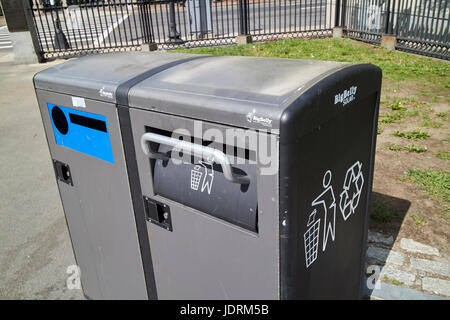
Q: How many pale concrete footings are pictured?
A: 5